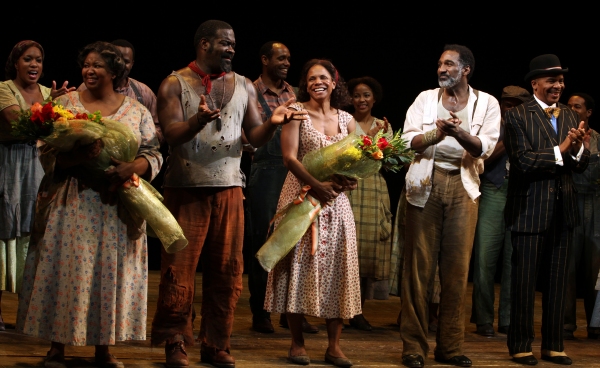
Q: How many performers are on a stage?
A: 11